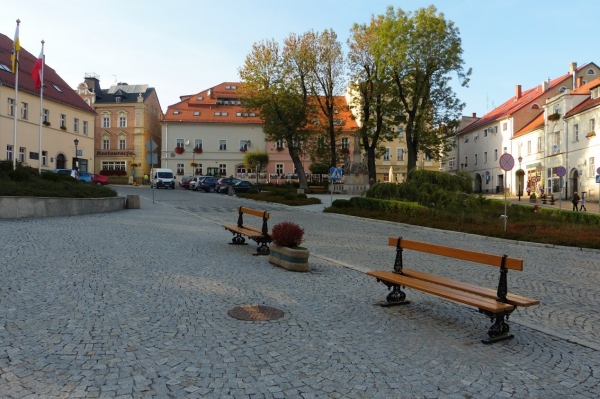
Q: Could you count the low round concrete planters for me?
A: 1